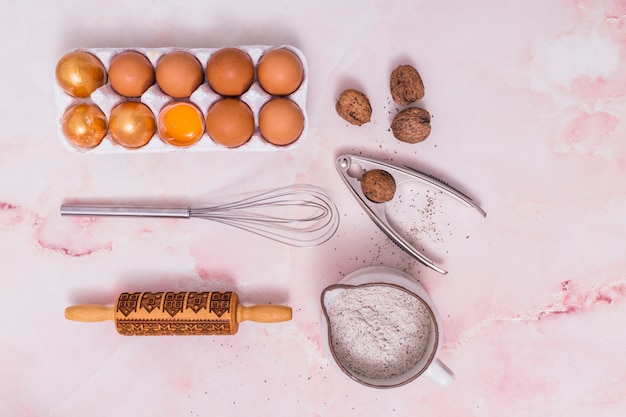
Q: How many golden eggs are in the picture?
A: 3